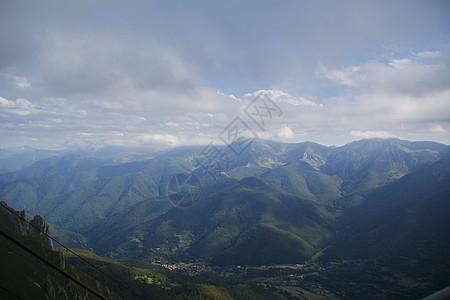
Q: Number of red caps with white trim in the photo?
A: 0